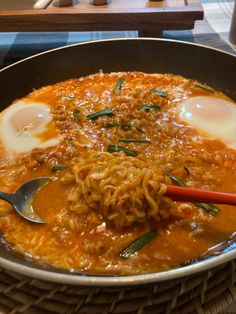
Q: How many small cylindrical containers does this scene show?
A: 3